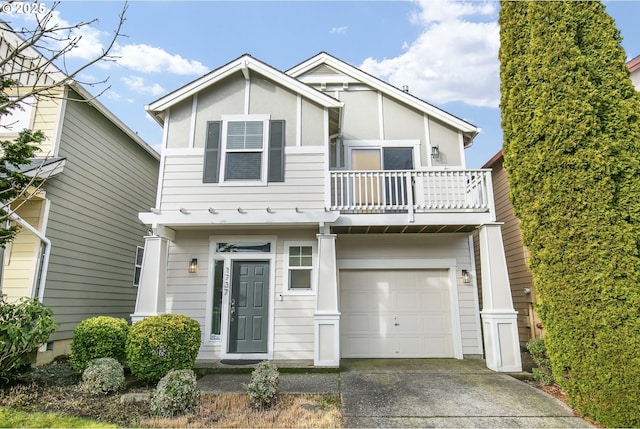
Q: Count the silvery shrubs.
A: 3